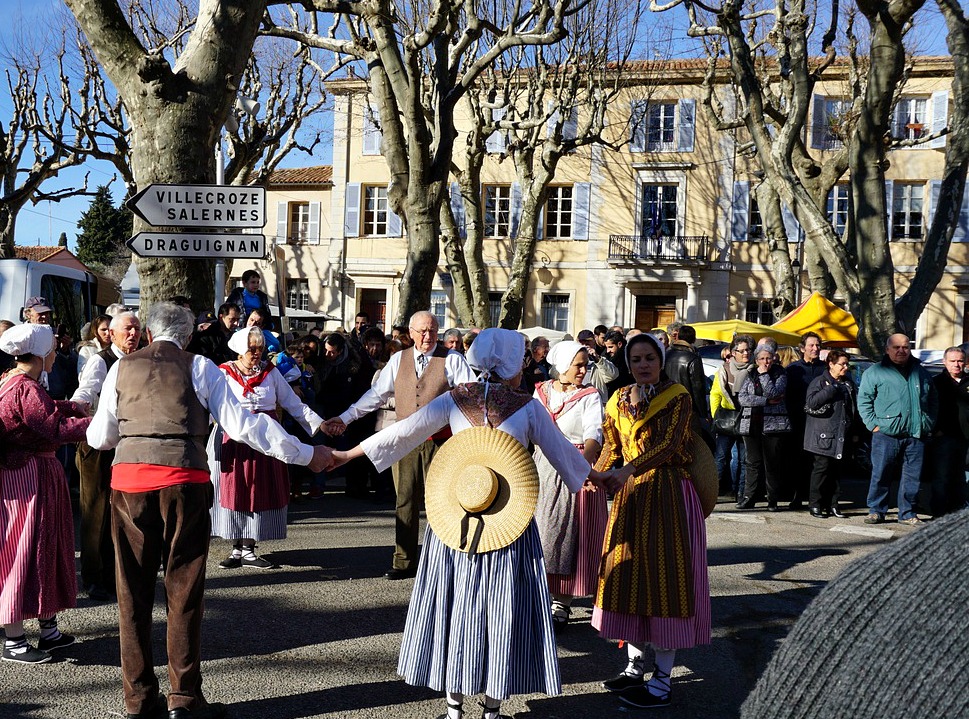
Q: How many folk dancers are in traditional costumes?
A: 8